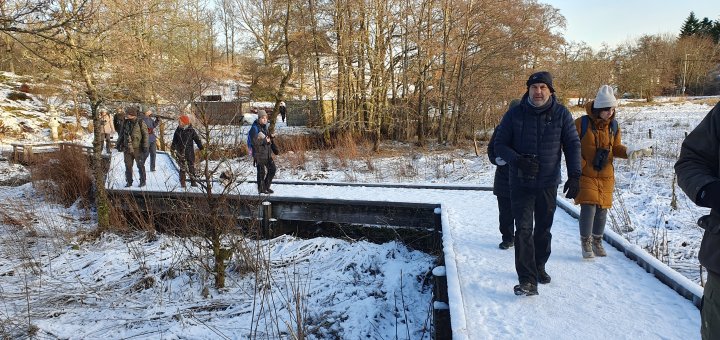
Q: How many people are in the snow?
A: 11